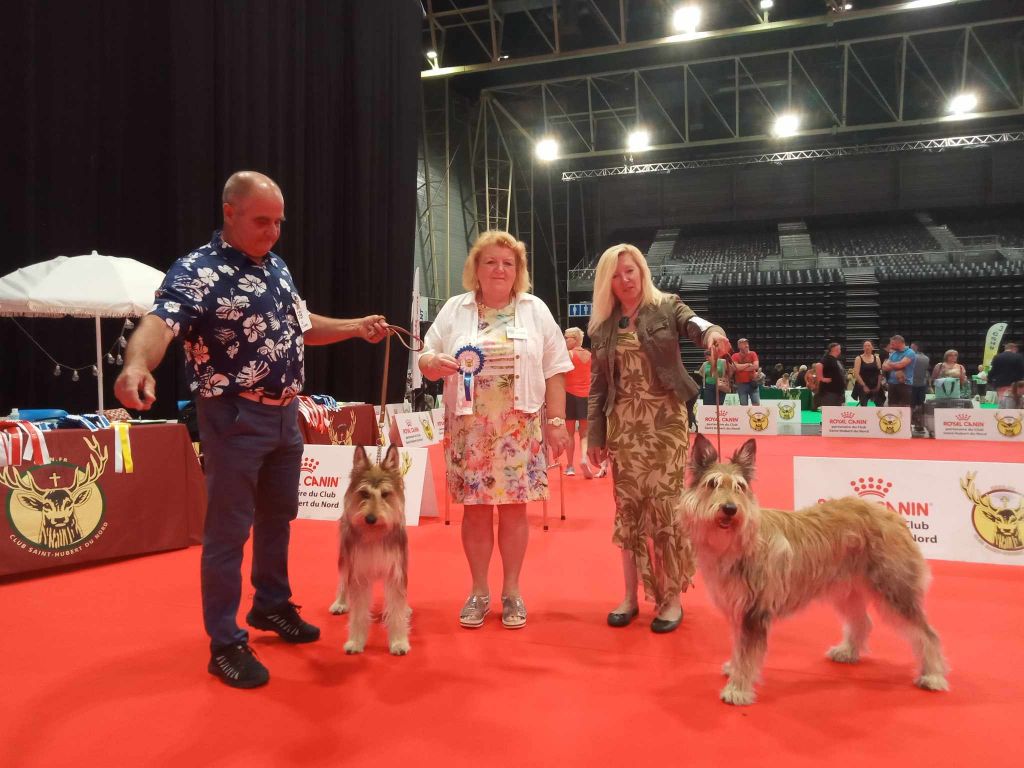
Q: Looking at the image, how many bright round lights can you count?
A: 5